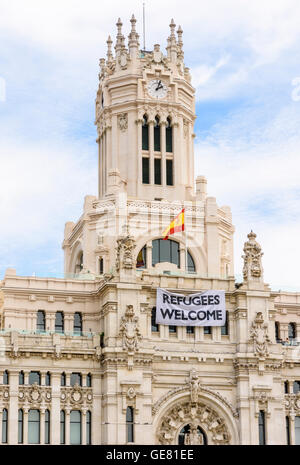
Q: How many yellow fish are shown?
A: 0